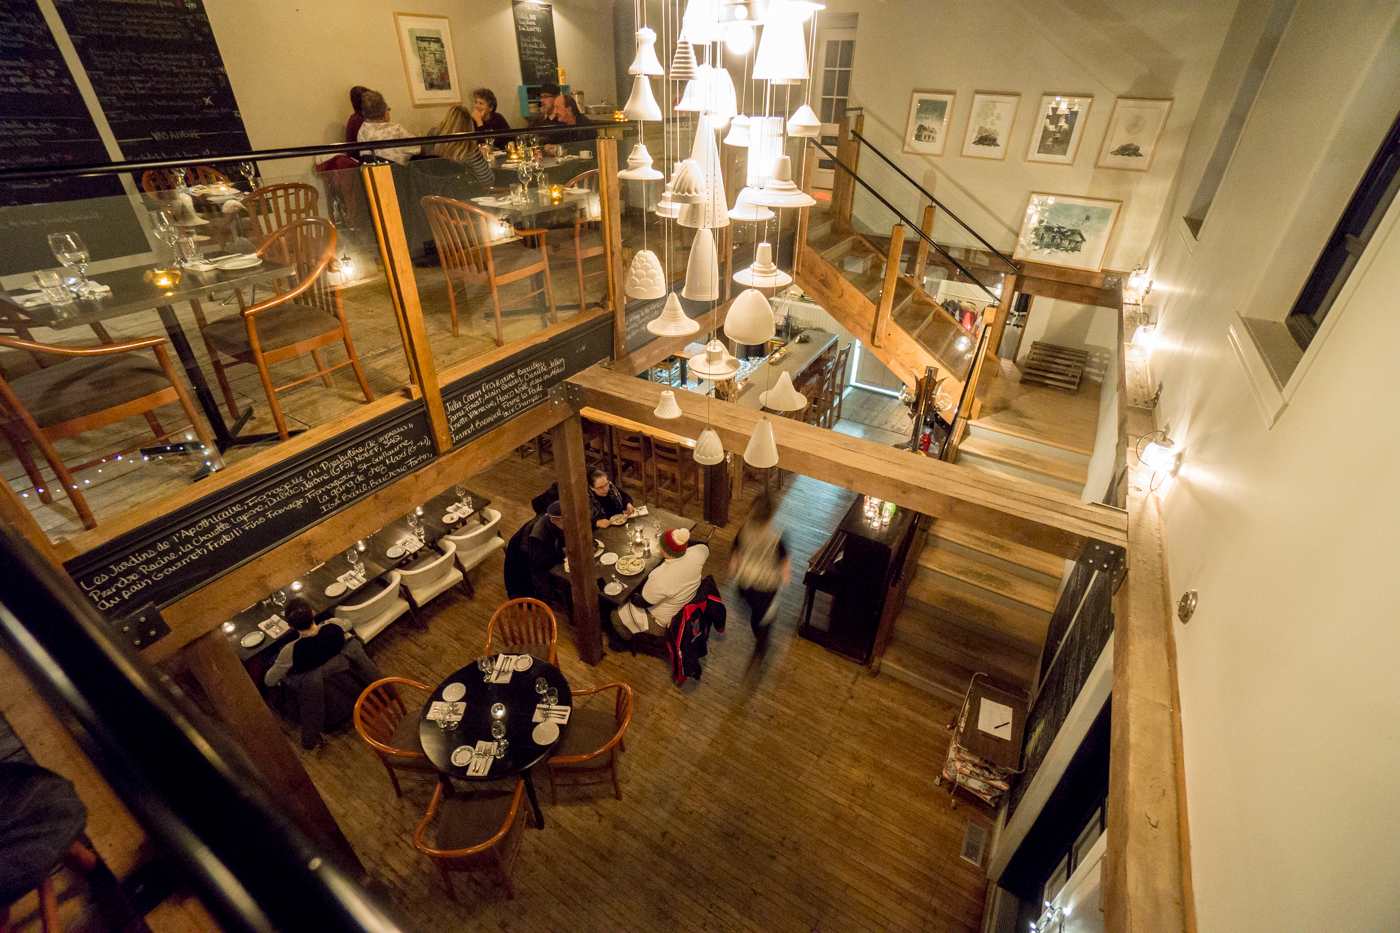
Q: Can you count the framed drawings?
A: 6